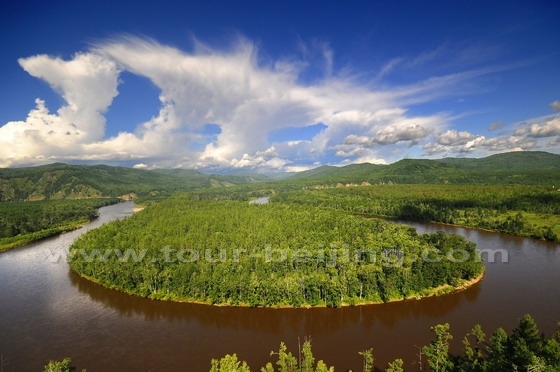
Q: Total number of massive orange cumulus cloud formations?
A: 0